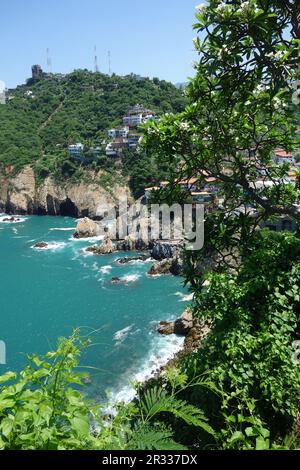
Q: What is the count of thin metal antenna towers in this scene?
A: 3